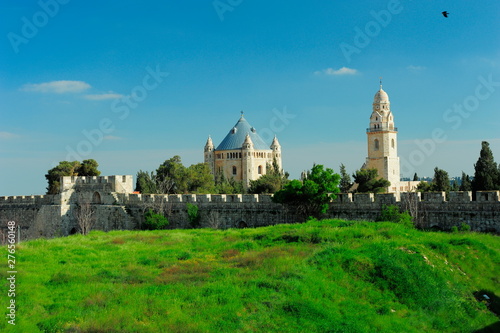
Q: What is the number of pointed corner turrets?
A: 3